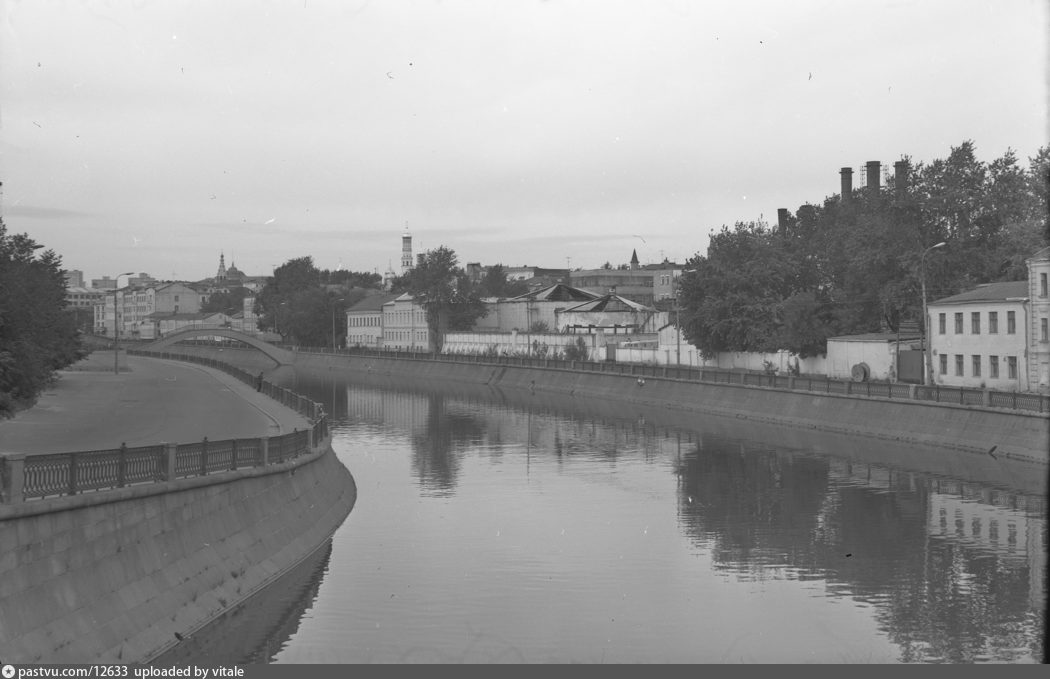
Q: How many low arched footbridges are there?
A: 1